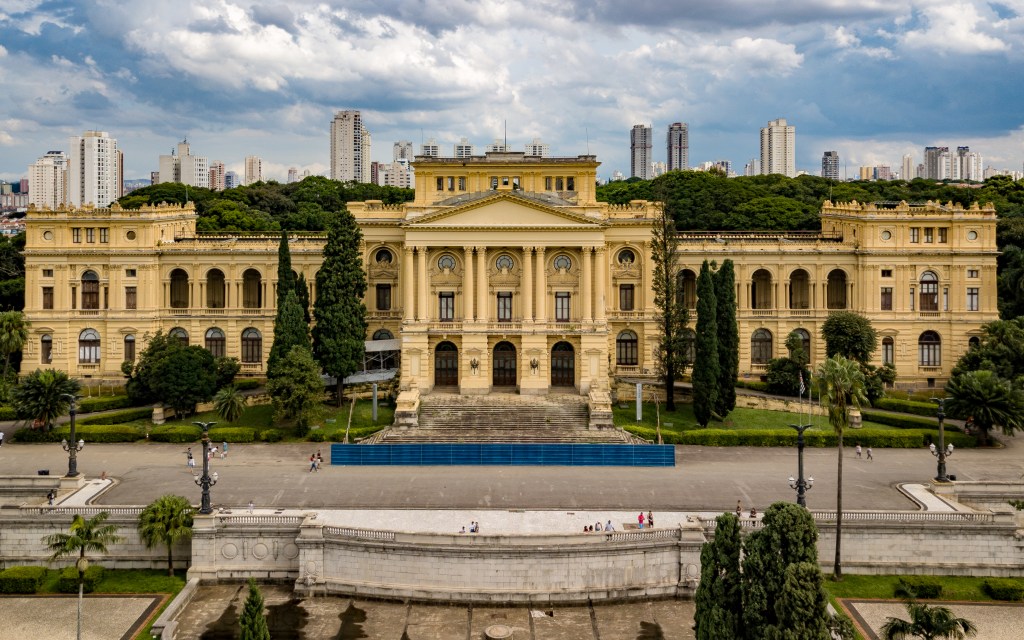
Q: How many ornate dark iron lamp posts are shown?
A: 4